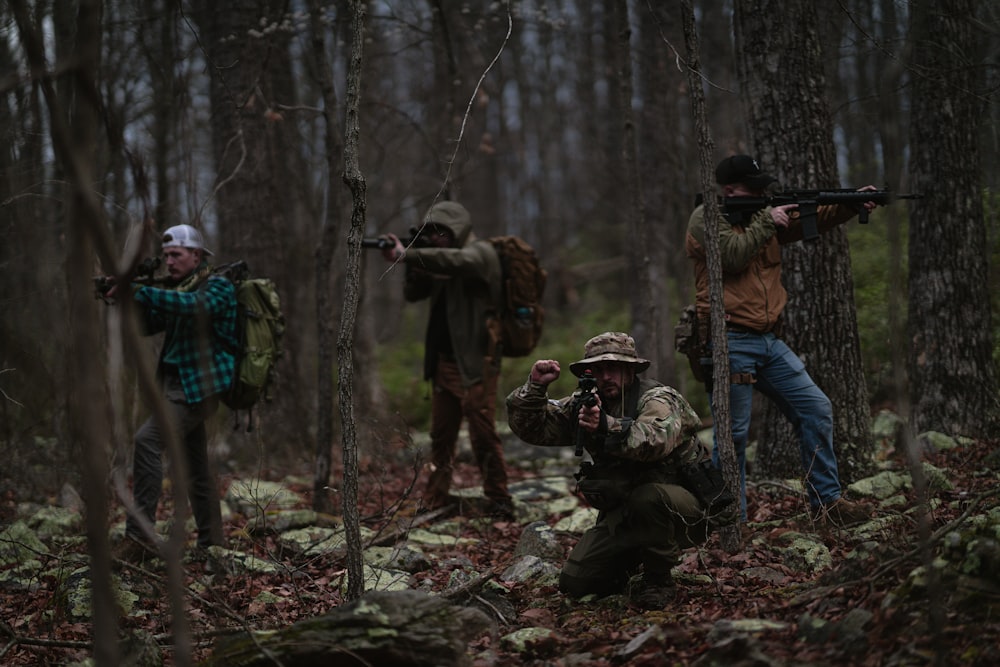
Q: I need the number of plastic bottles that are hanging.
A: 1